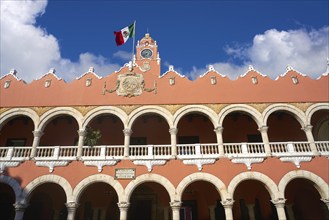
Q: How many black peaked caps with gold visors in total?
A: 0